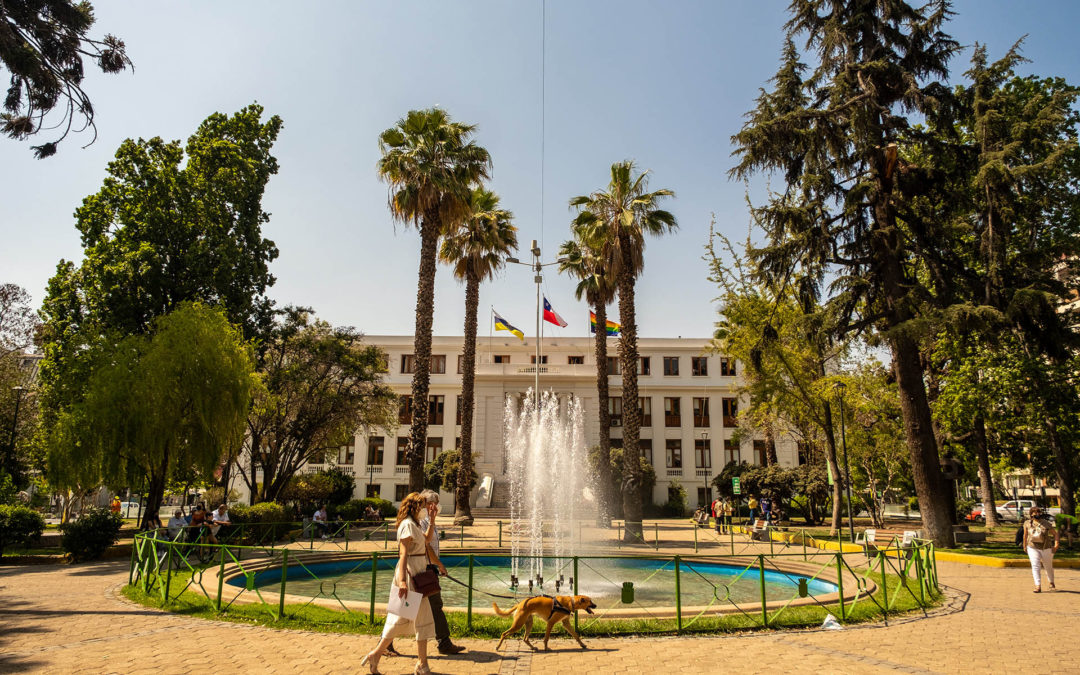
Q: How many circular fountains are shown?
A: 1